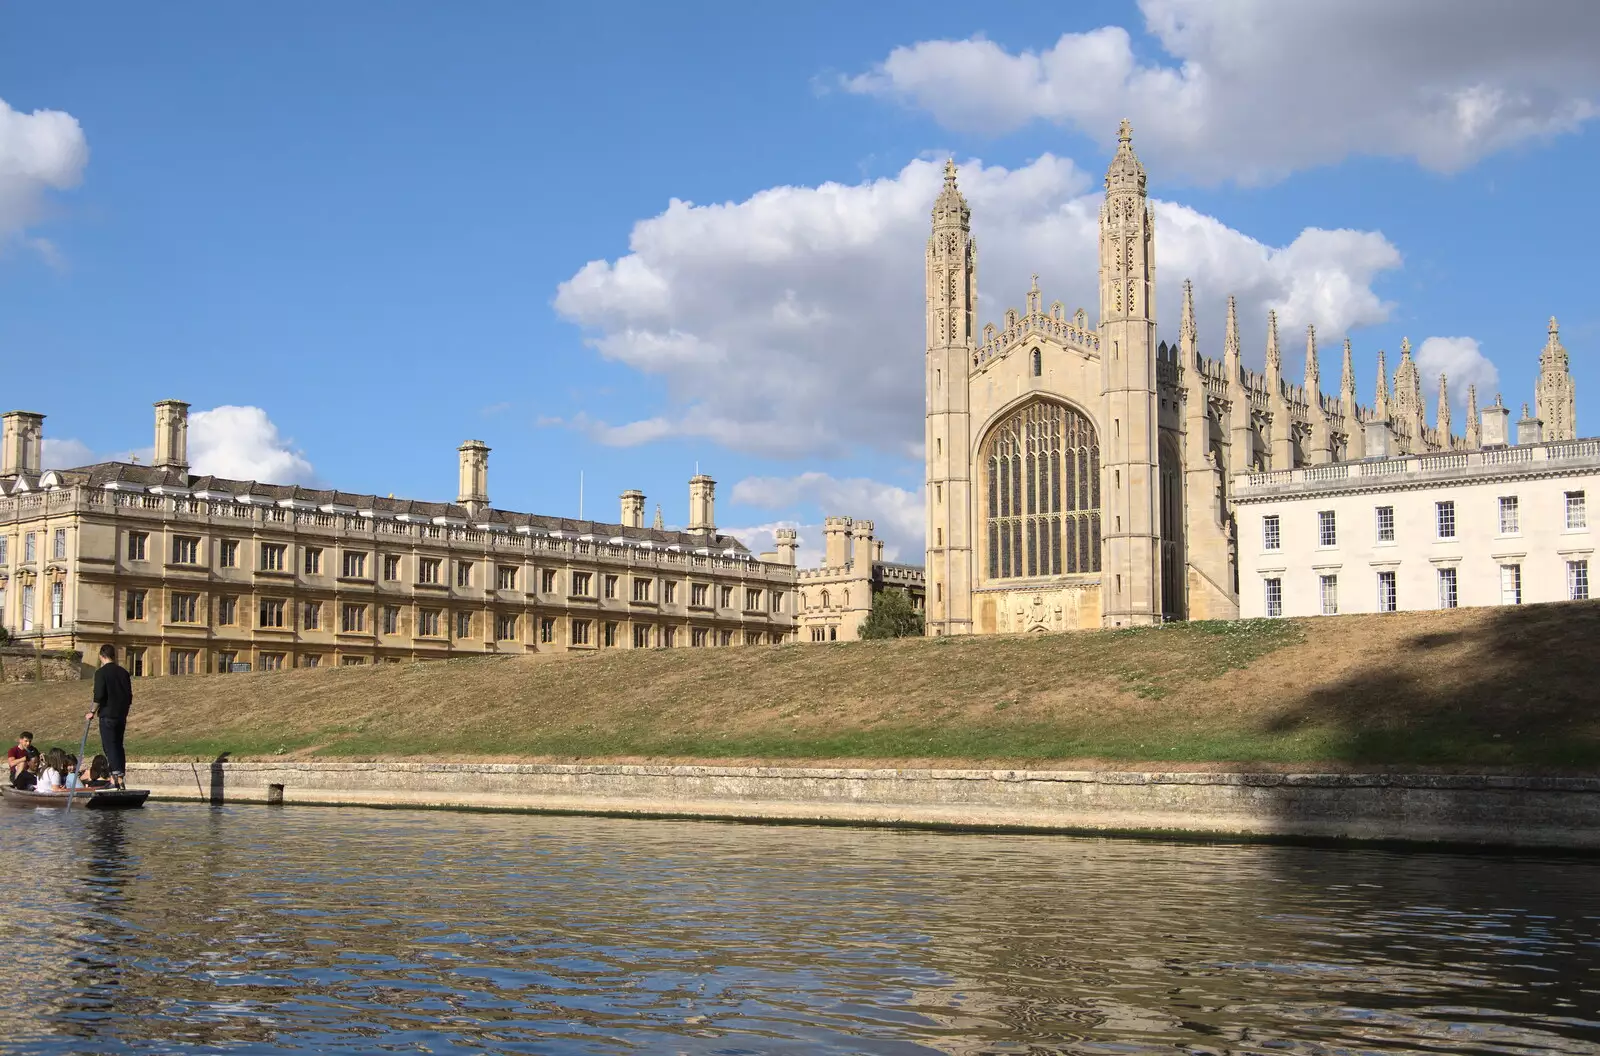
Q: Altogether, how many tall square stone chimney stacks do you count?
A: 5